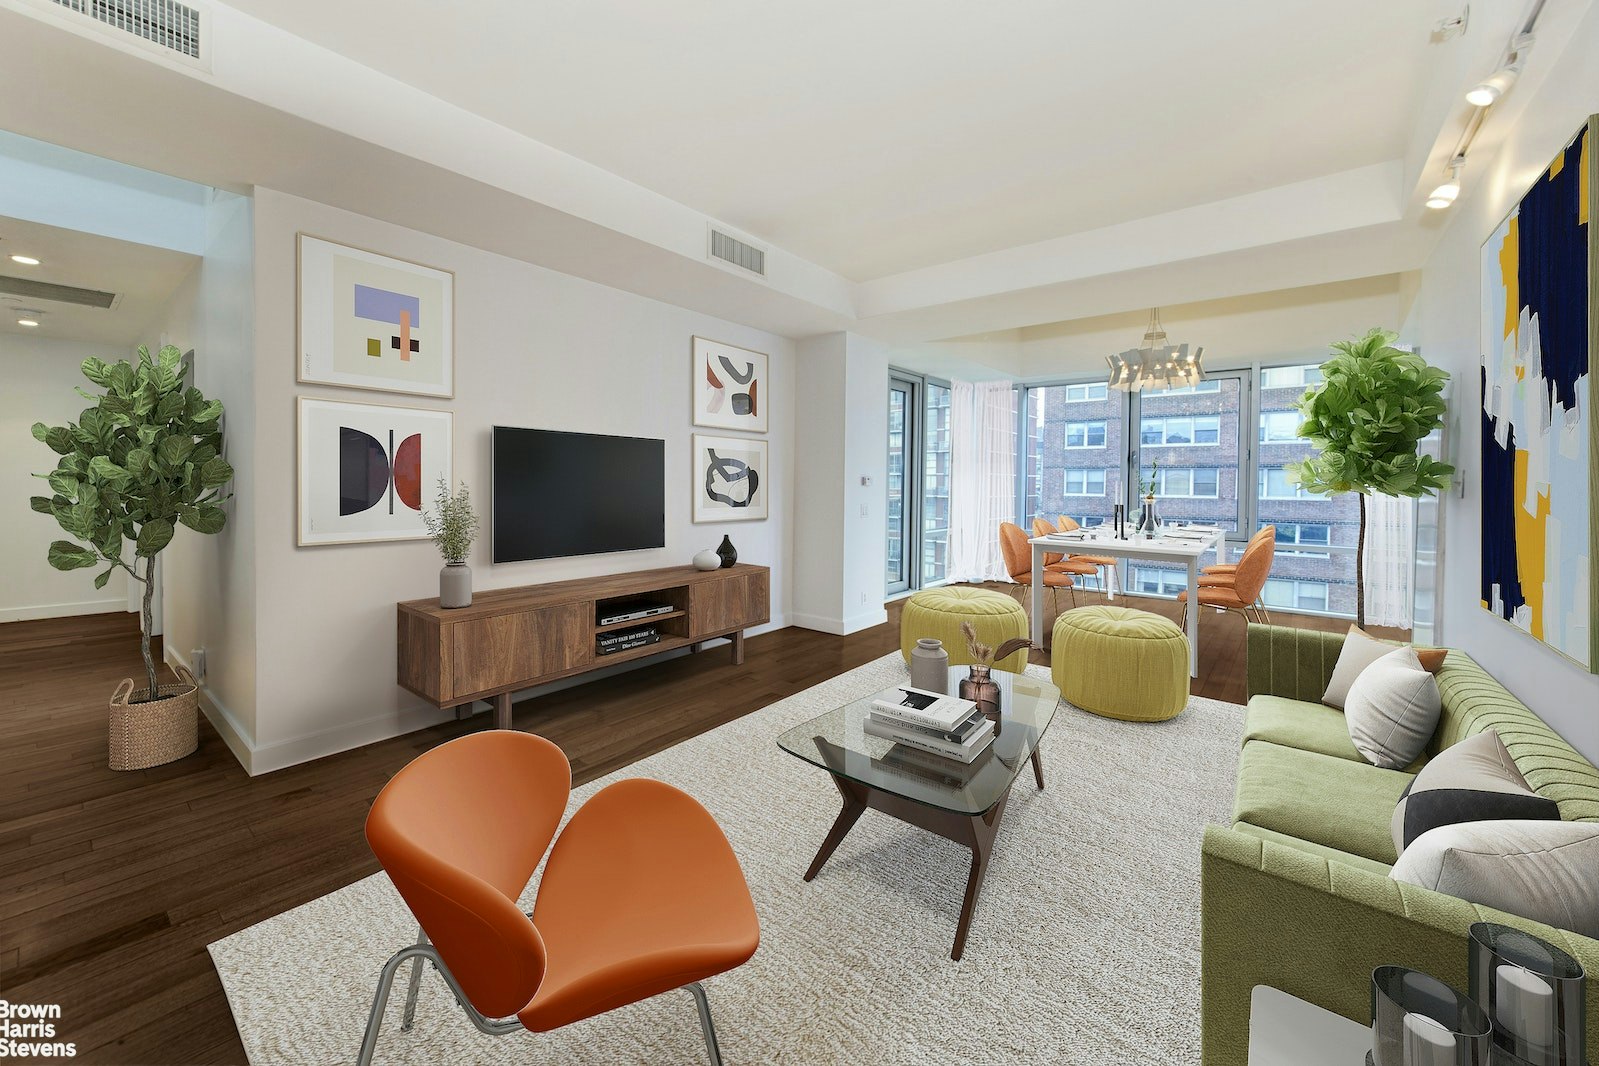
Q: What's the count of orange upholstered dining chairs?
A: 6